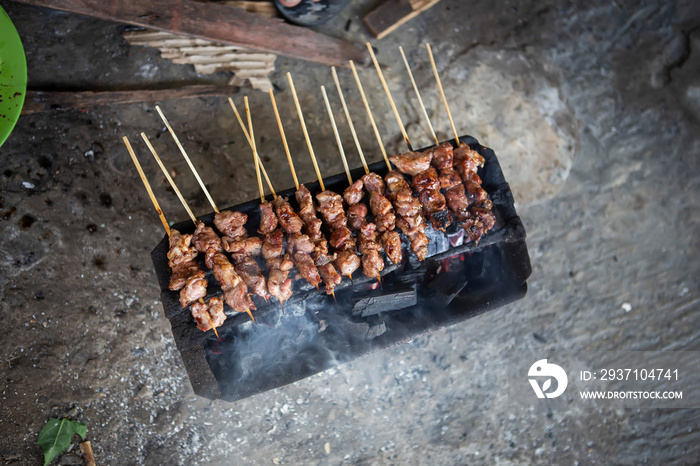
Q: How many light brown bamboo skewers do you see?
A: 13